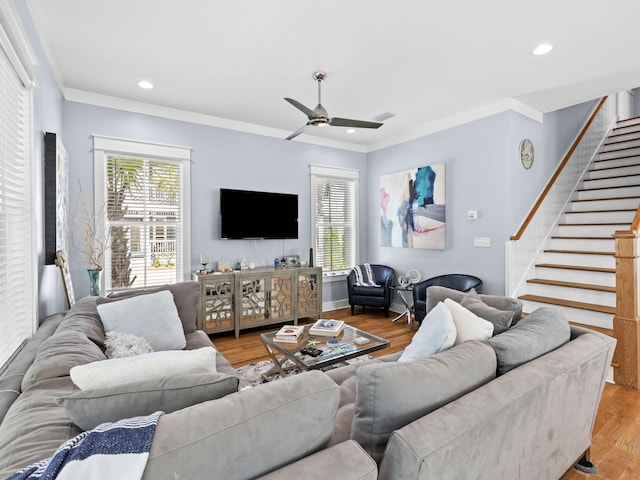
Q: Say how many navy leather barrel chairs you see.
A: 2